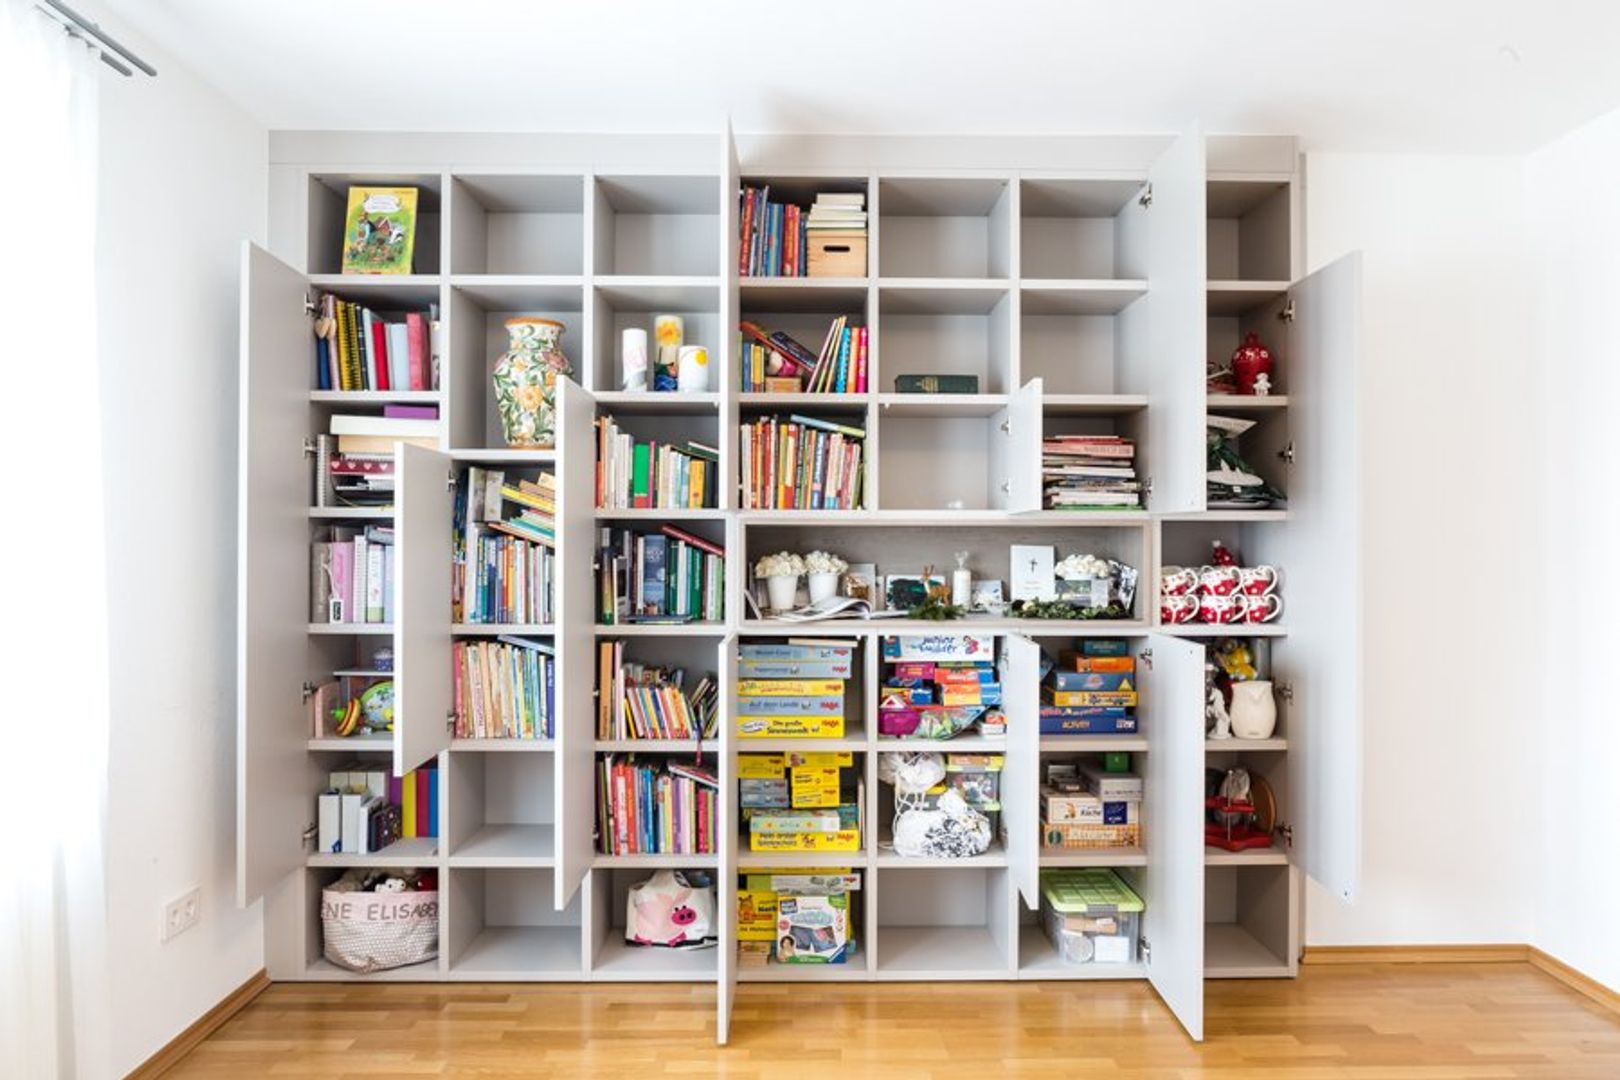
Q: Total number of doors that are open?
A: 10